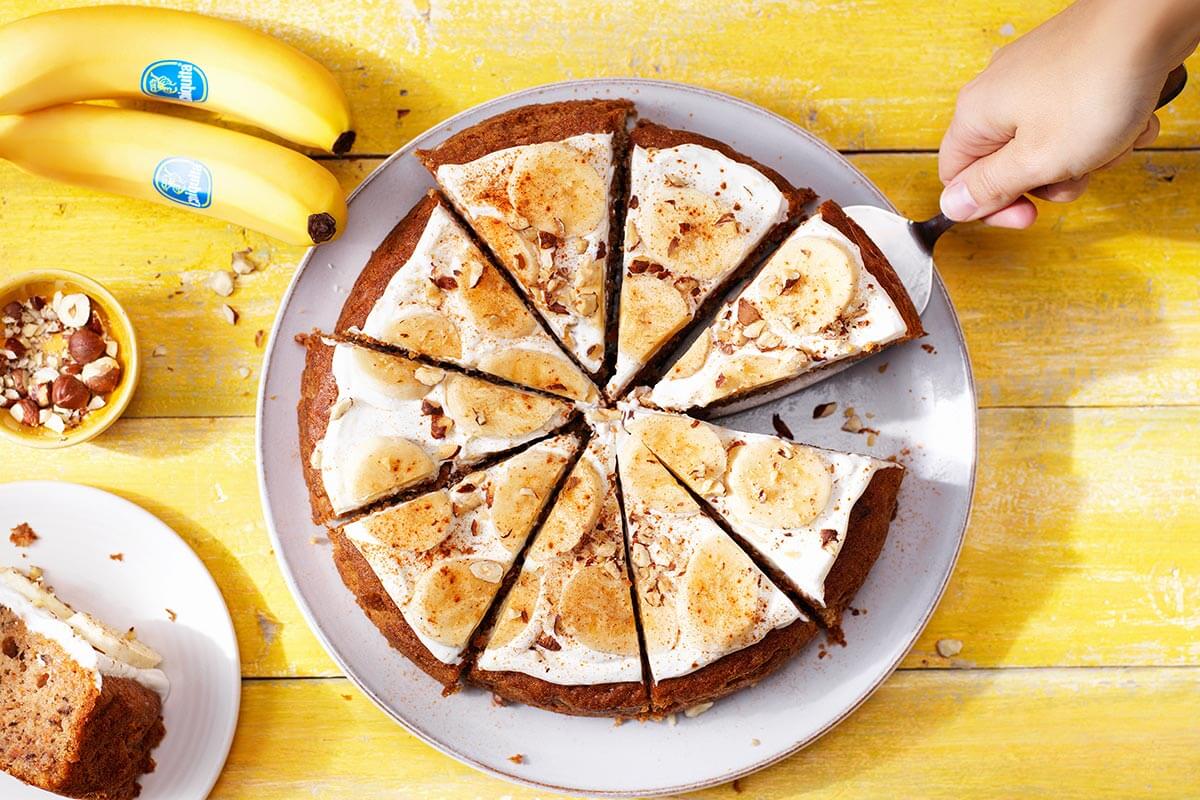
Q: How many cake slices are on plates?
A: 10